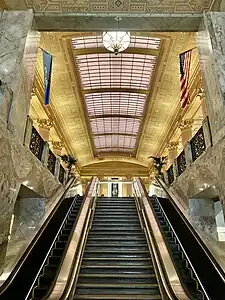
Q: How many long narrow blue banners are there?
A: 1